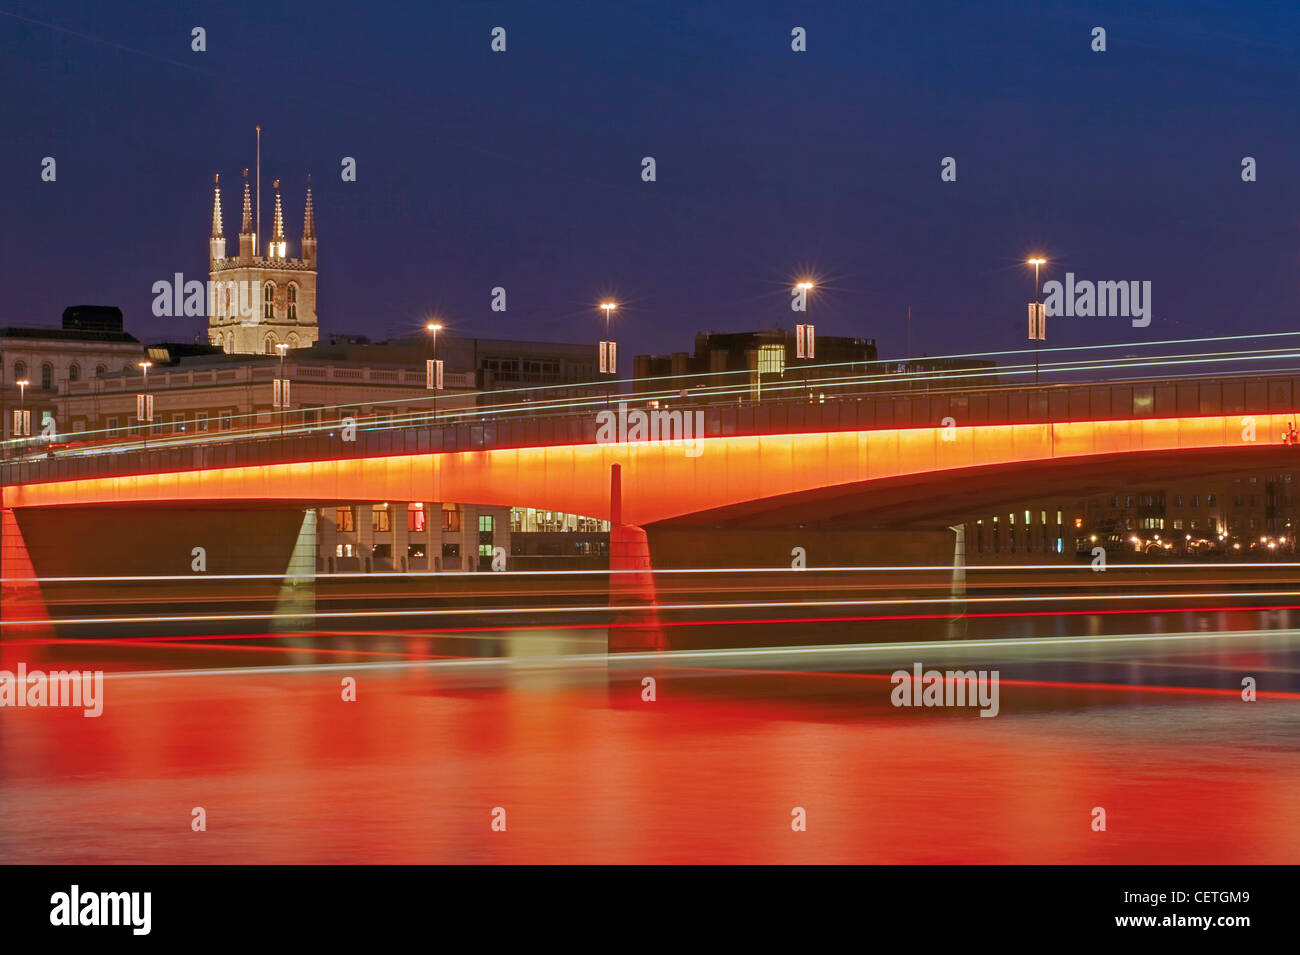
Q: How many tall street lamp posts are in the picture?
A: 7